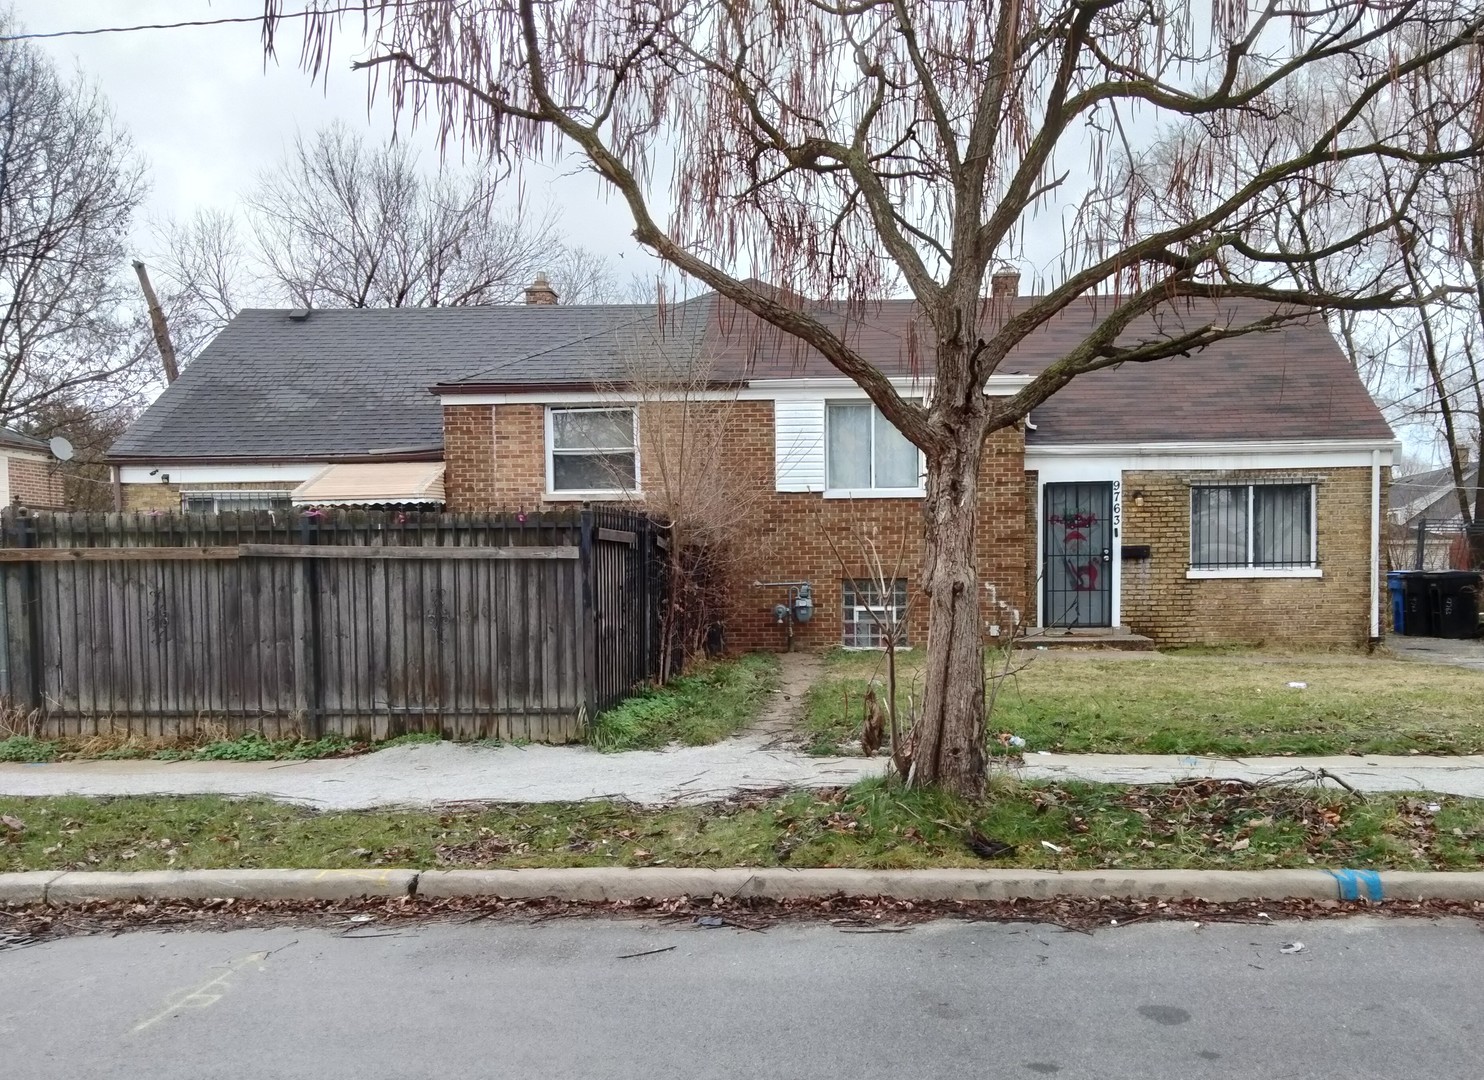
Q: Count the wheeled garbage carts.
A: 3